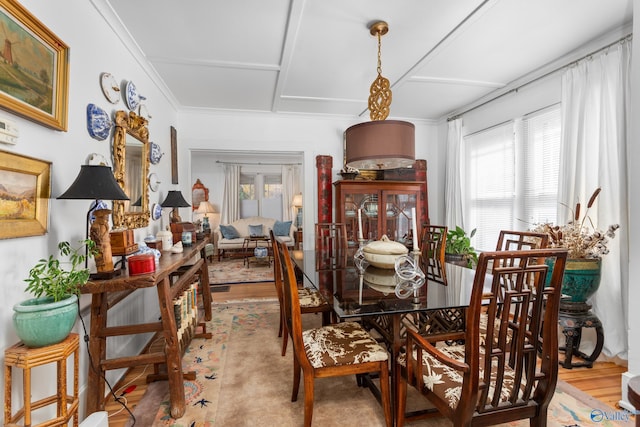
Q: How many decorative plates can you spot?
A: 9